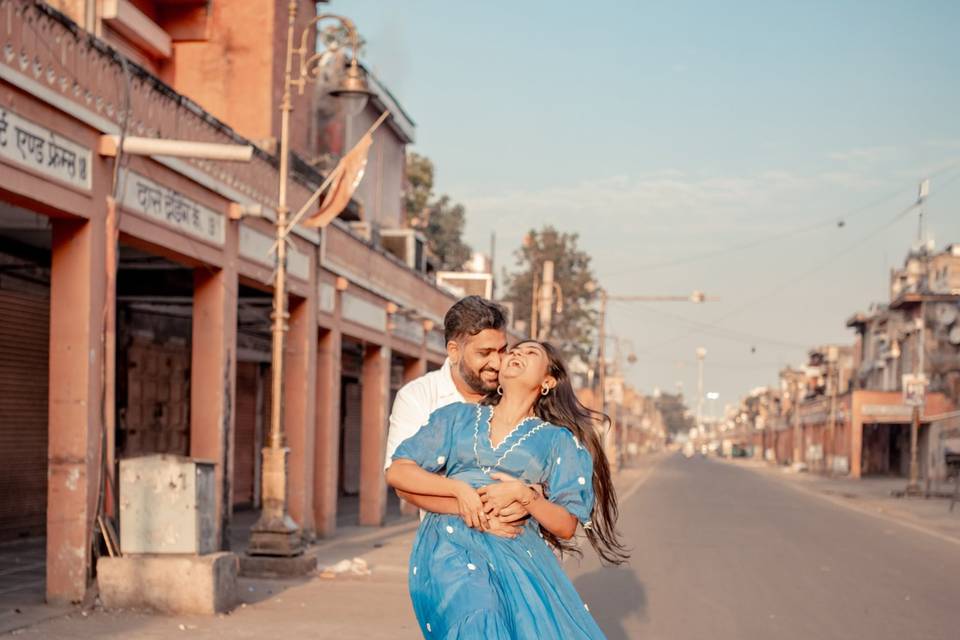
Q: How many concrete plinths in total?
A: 2